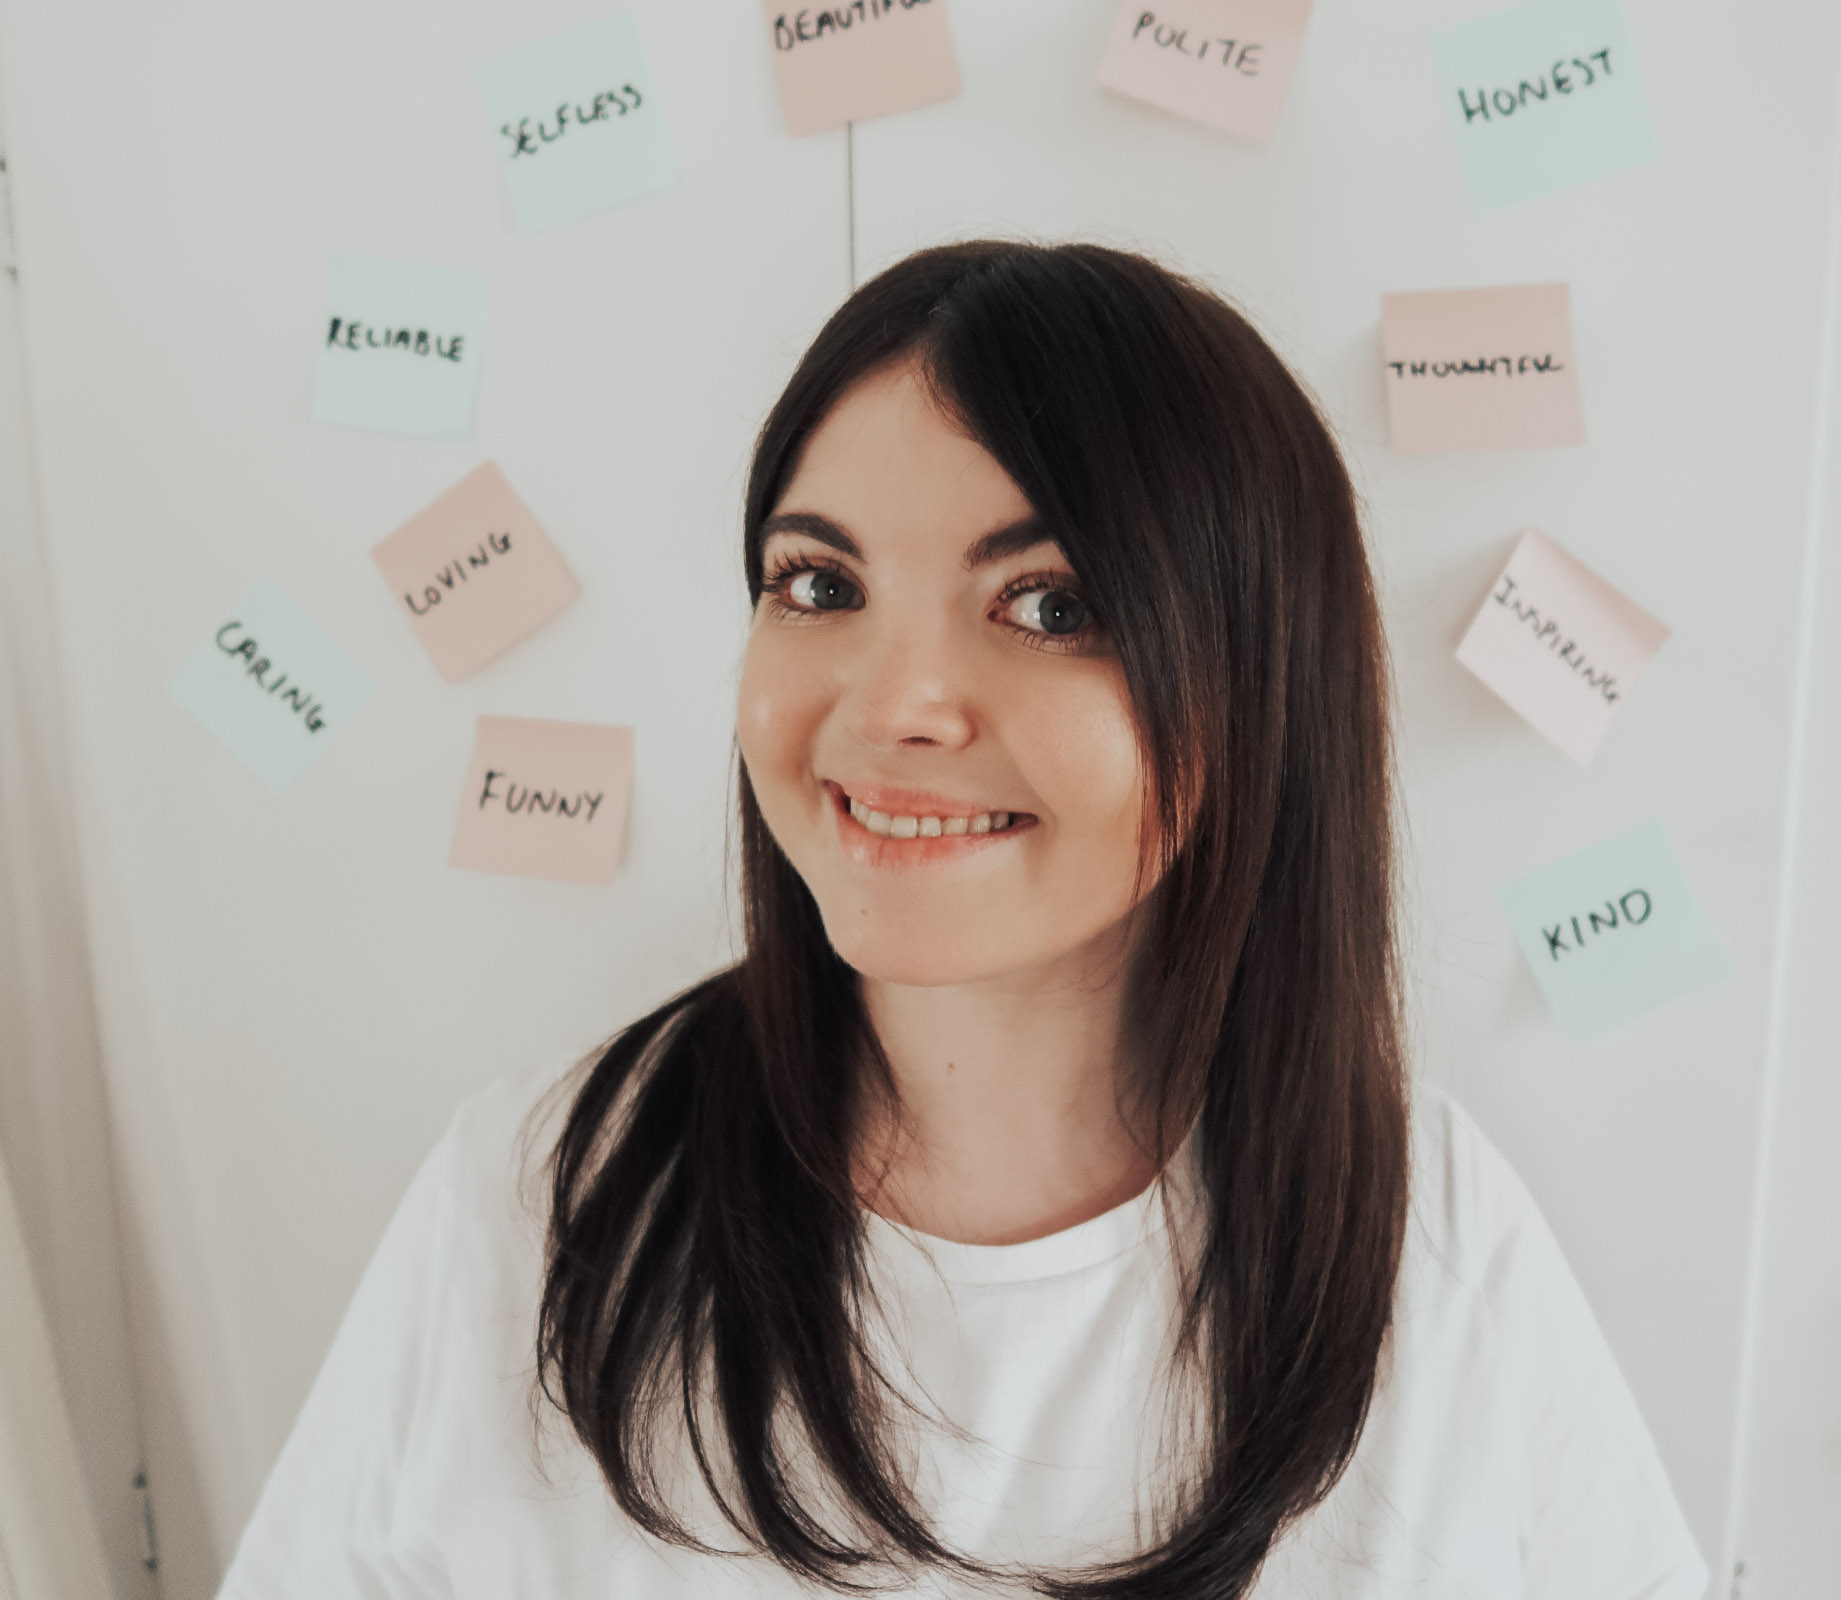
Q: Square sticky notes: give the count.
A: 11